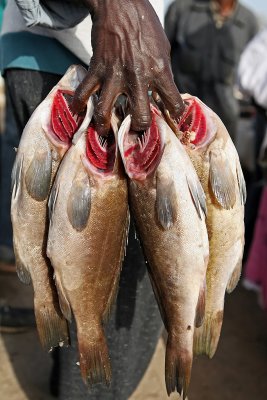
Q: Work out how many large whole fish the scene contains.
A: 4